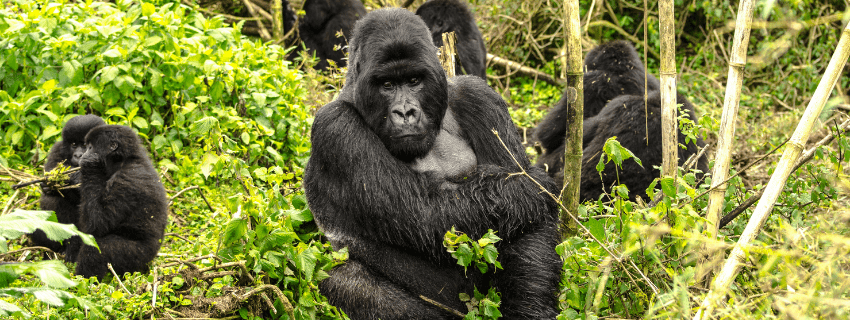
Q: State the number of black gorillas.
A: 7